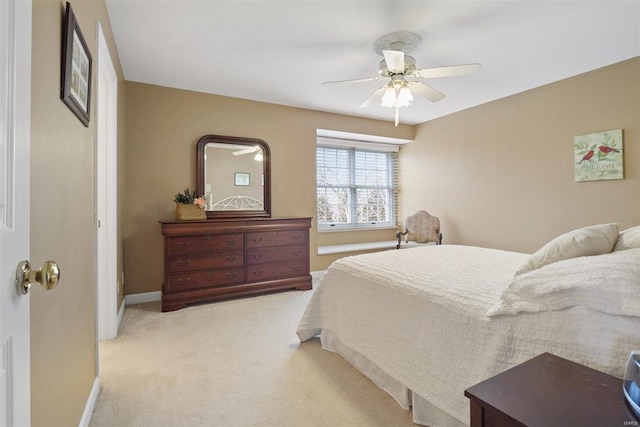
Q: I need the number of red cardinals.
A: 2